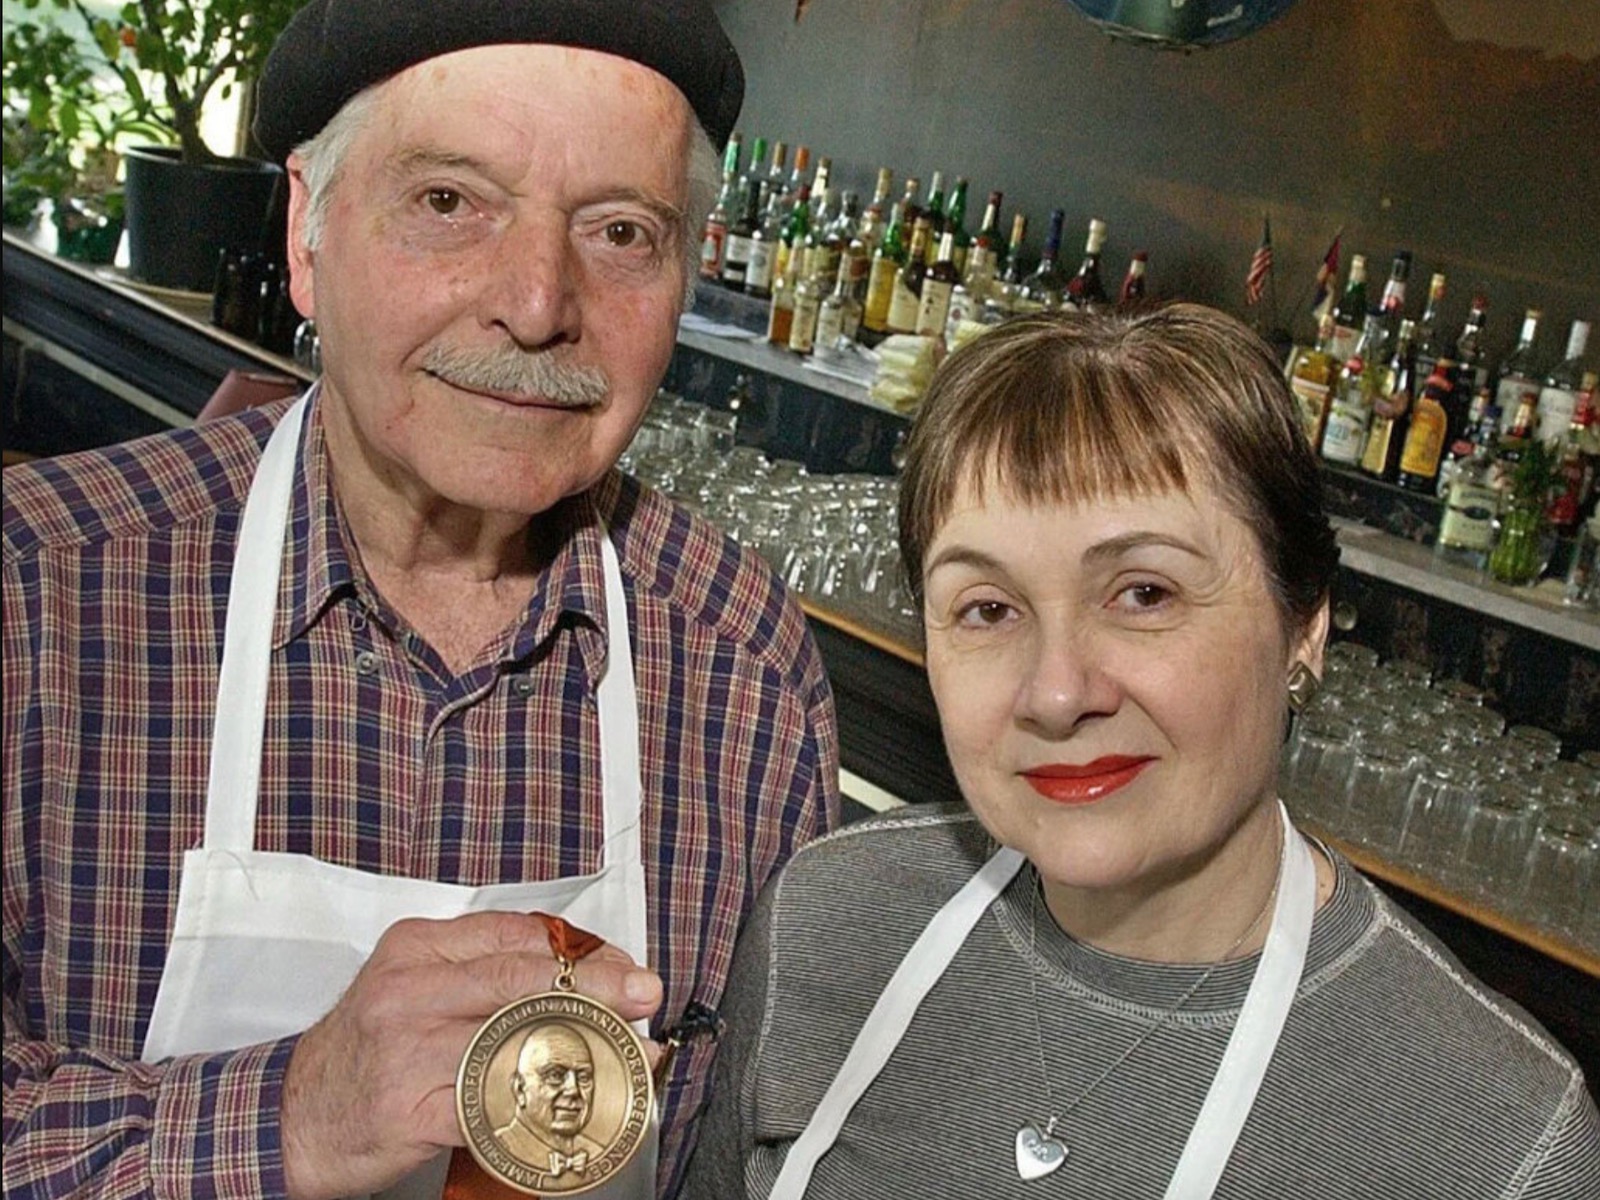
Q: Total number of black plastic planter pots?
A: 1